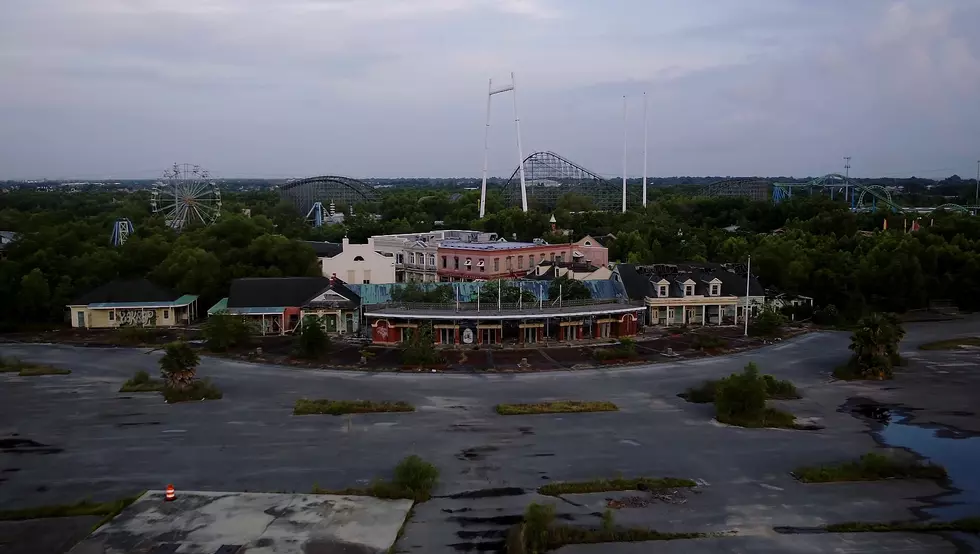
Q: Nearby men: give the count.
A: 0